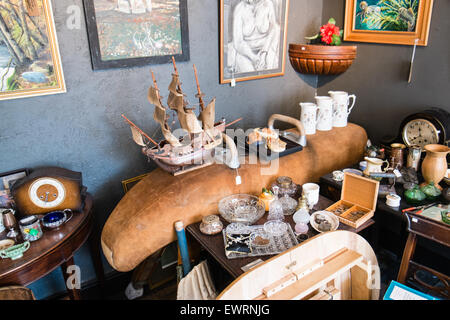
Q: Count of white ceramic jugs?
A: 3